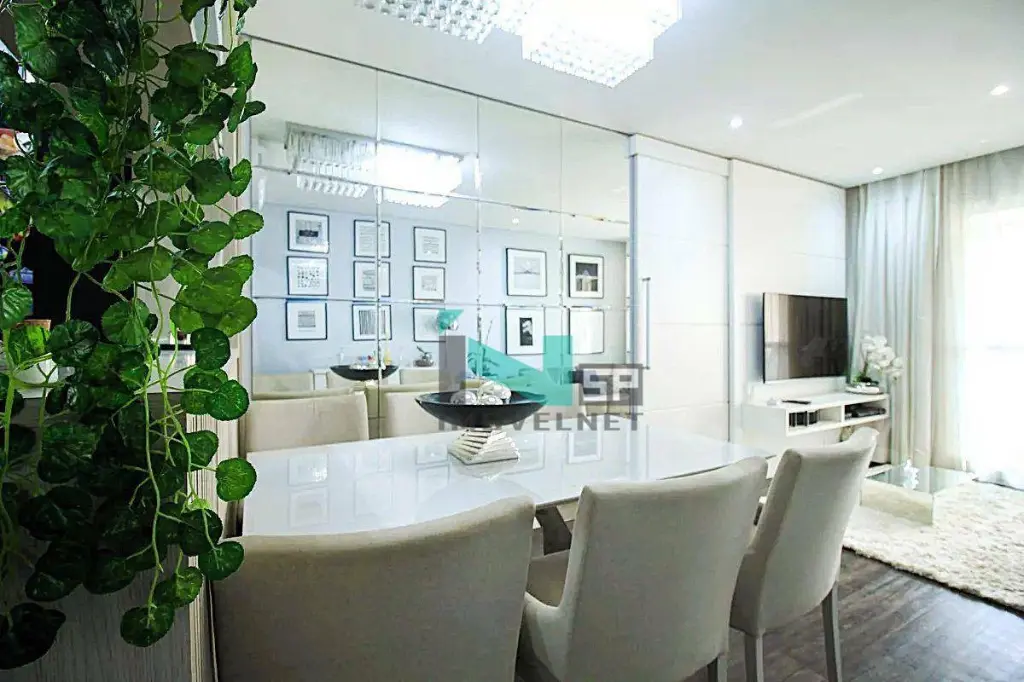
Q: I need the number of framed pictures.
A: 13